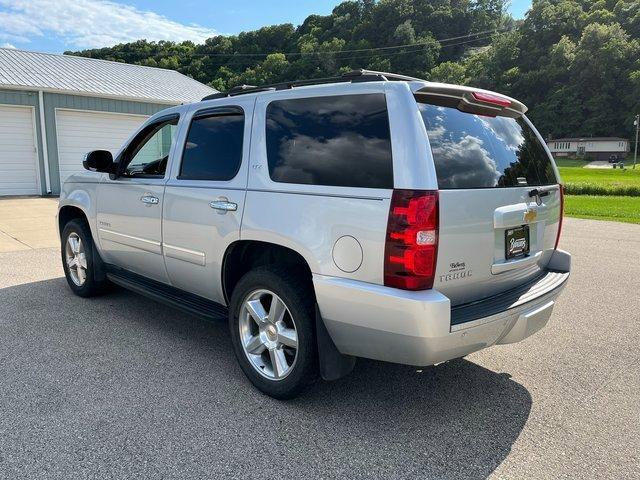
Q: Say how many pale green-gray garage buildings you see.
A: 1